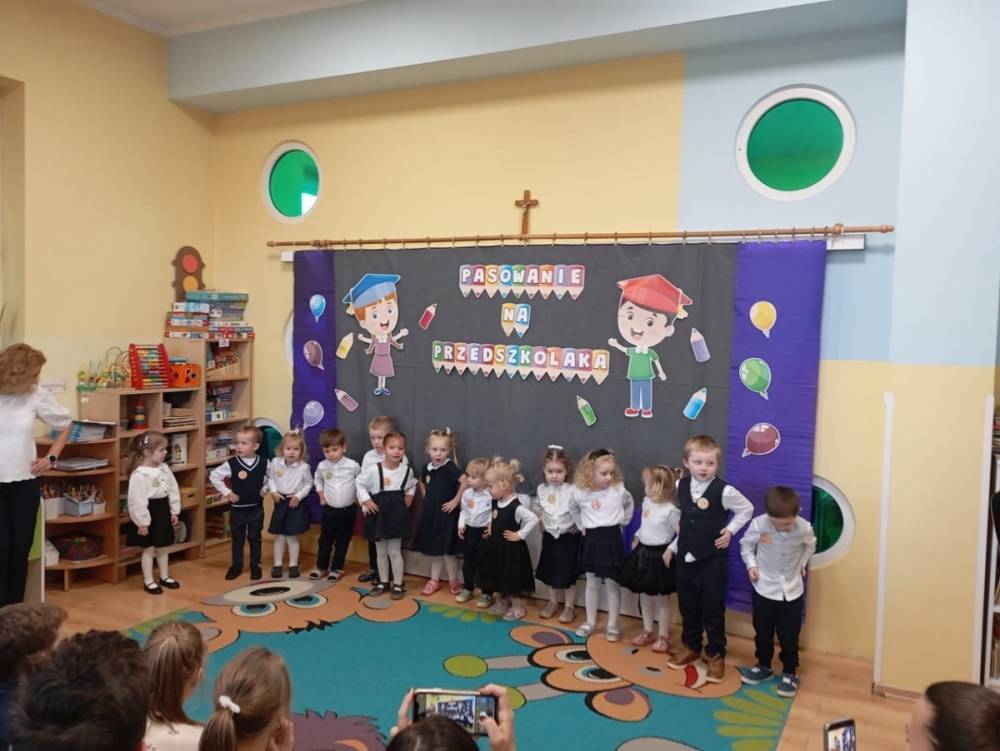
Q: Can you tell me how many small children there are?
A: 14